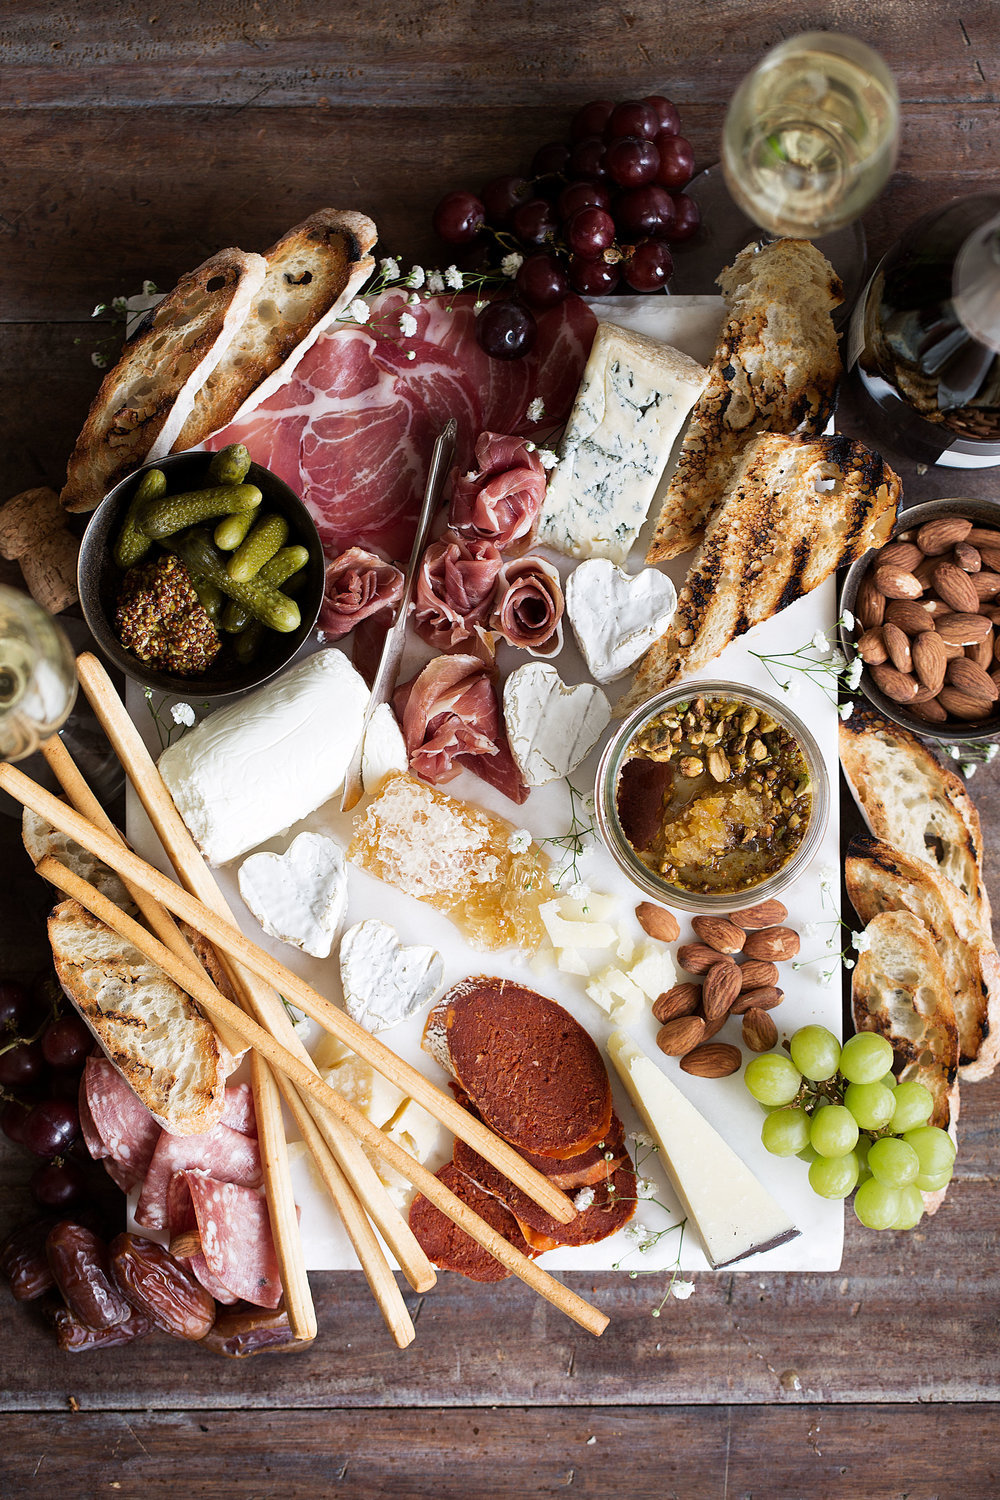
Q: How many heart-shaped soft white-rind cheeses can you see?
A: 4